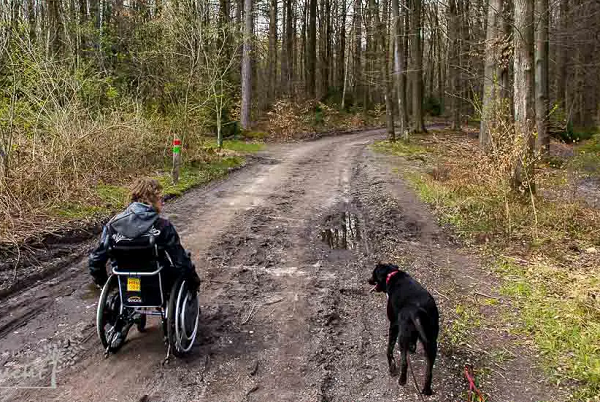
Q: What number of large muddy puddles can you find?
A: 1